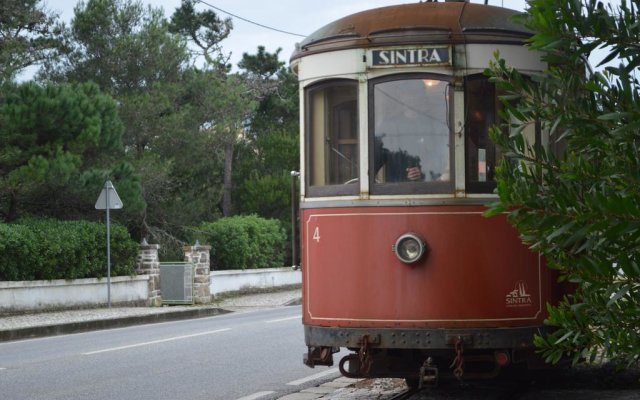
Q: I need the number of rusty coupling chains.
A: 2